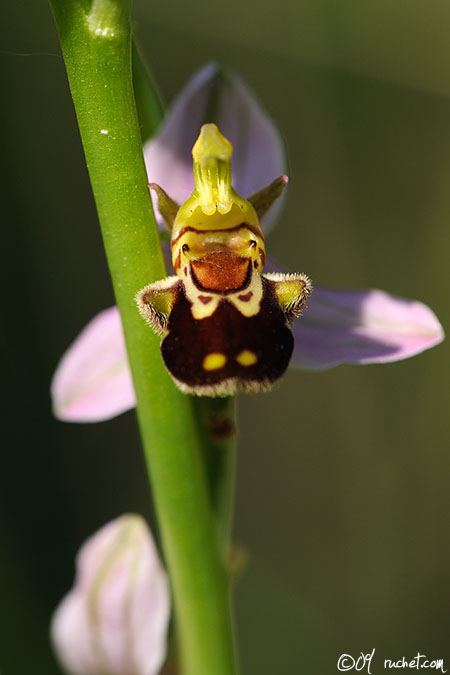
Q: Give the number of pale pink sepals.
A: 3